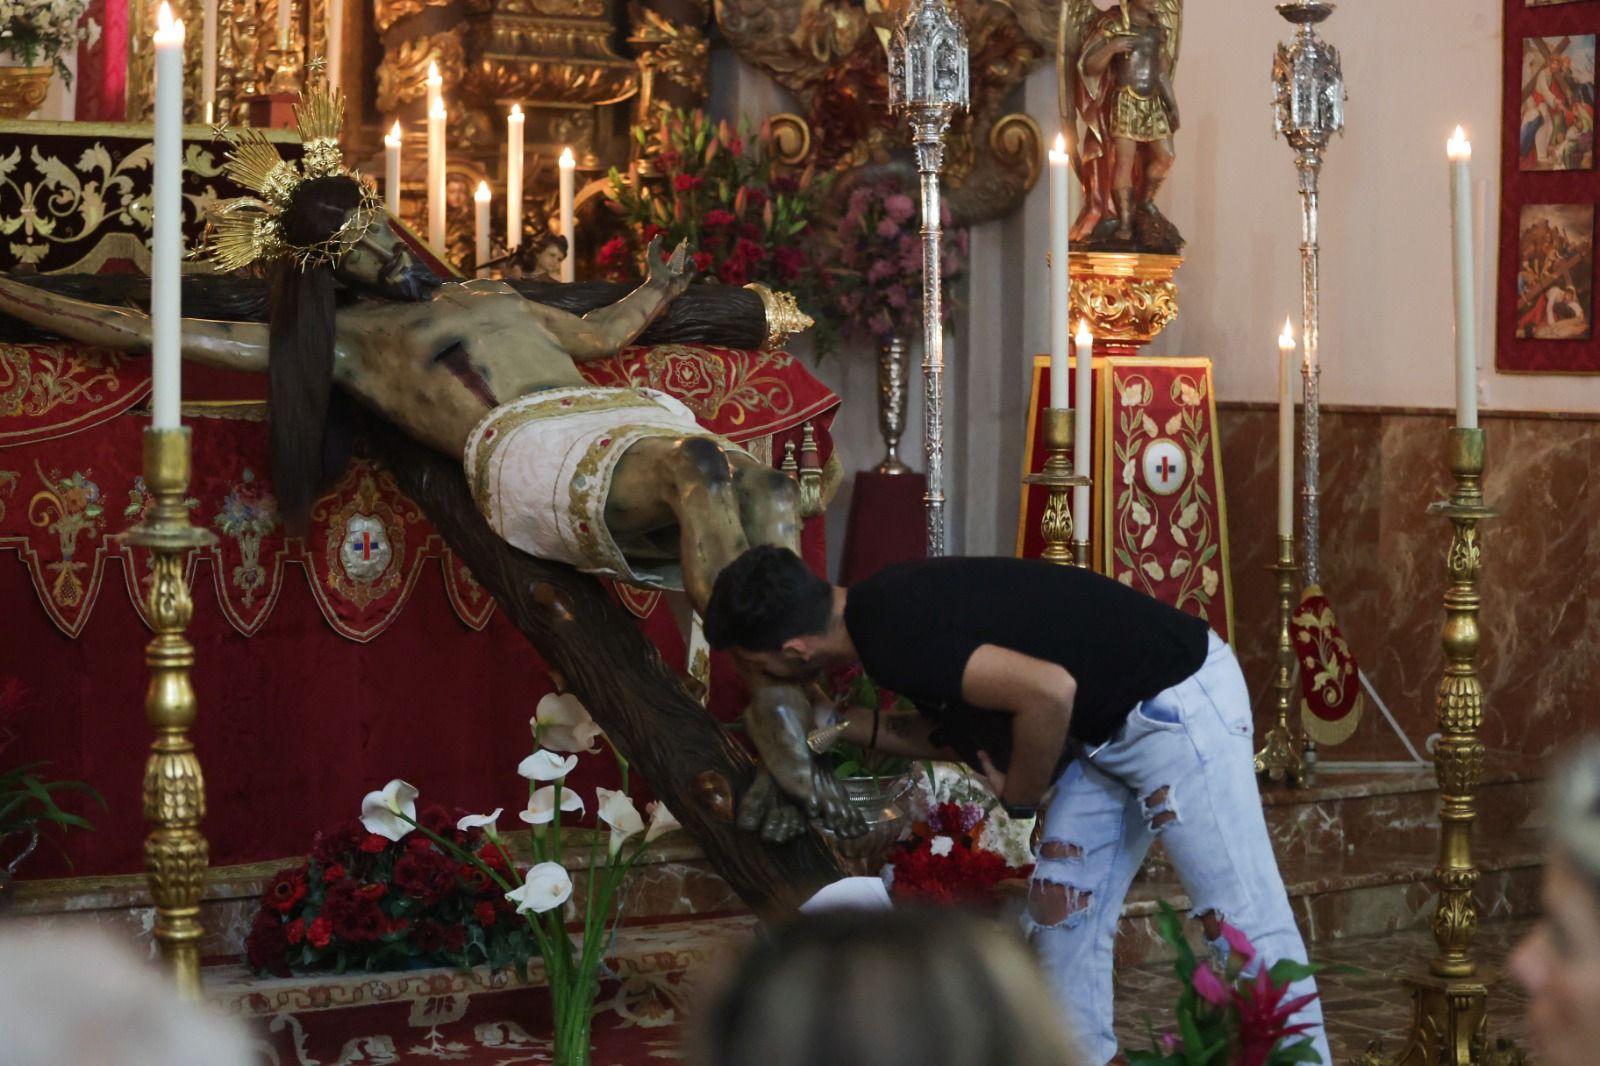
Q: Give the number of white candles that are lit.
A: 11